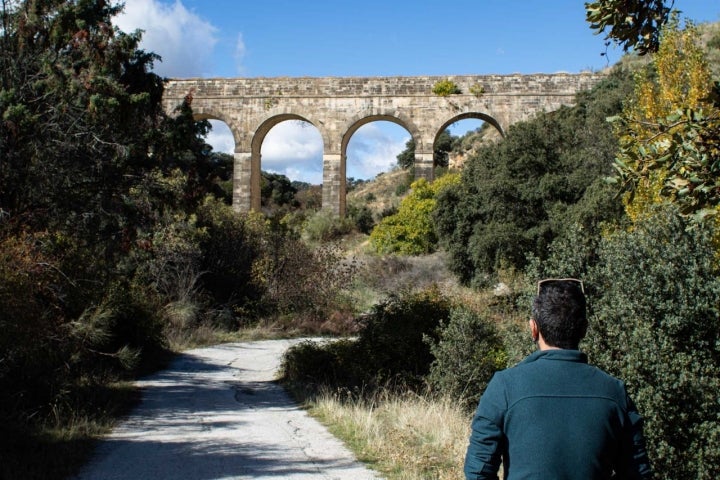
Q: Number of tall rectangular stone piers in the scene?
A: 3